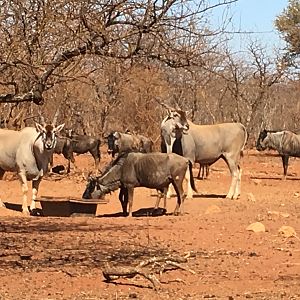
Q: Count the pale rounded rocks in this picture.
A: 2